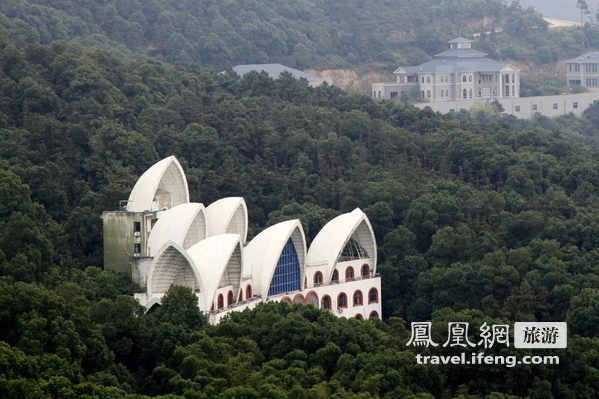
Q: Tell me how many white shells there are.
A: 7